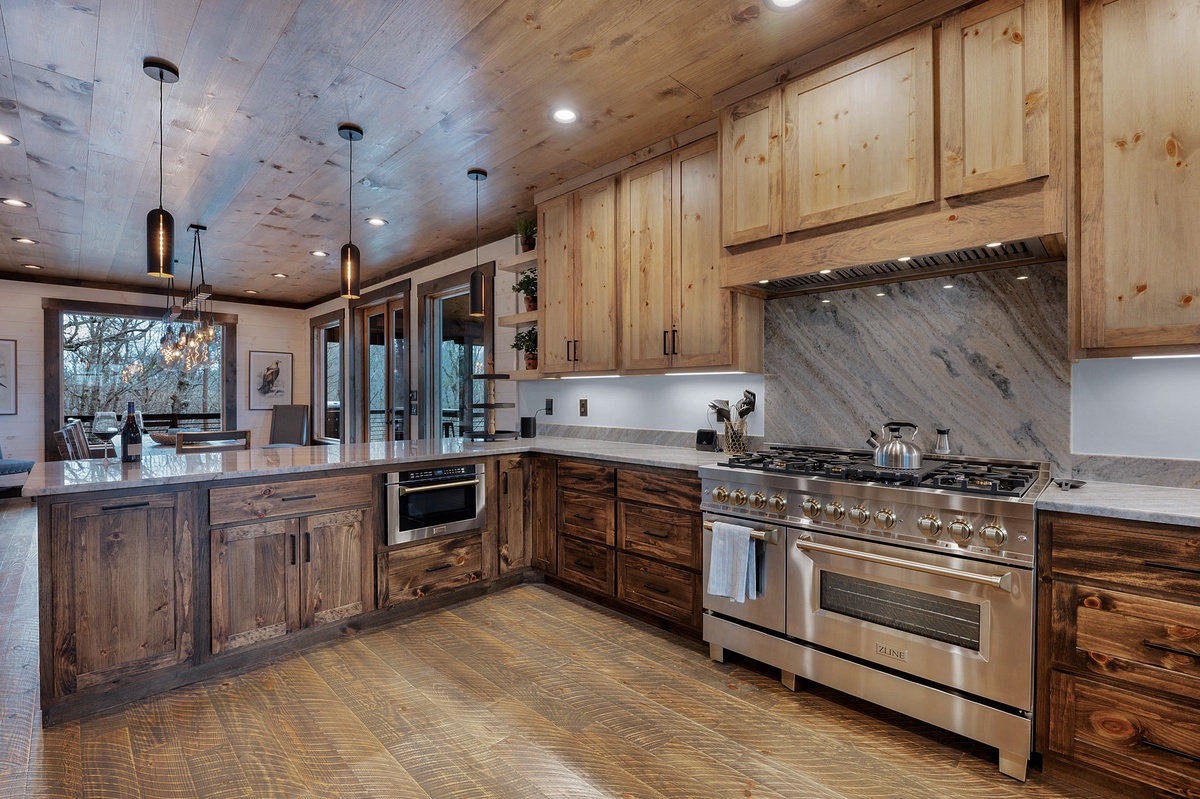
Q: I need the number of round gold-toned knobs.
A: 11